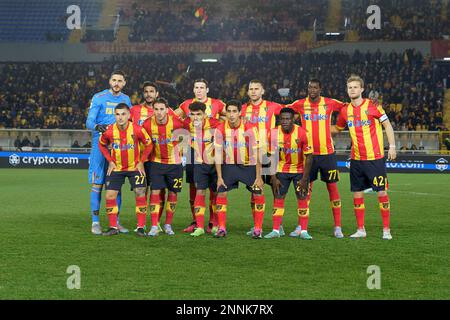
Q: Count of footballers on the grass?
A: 11